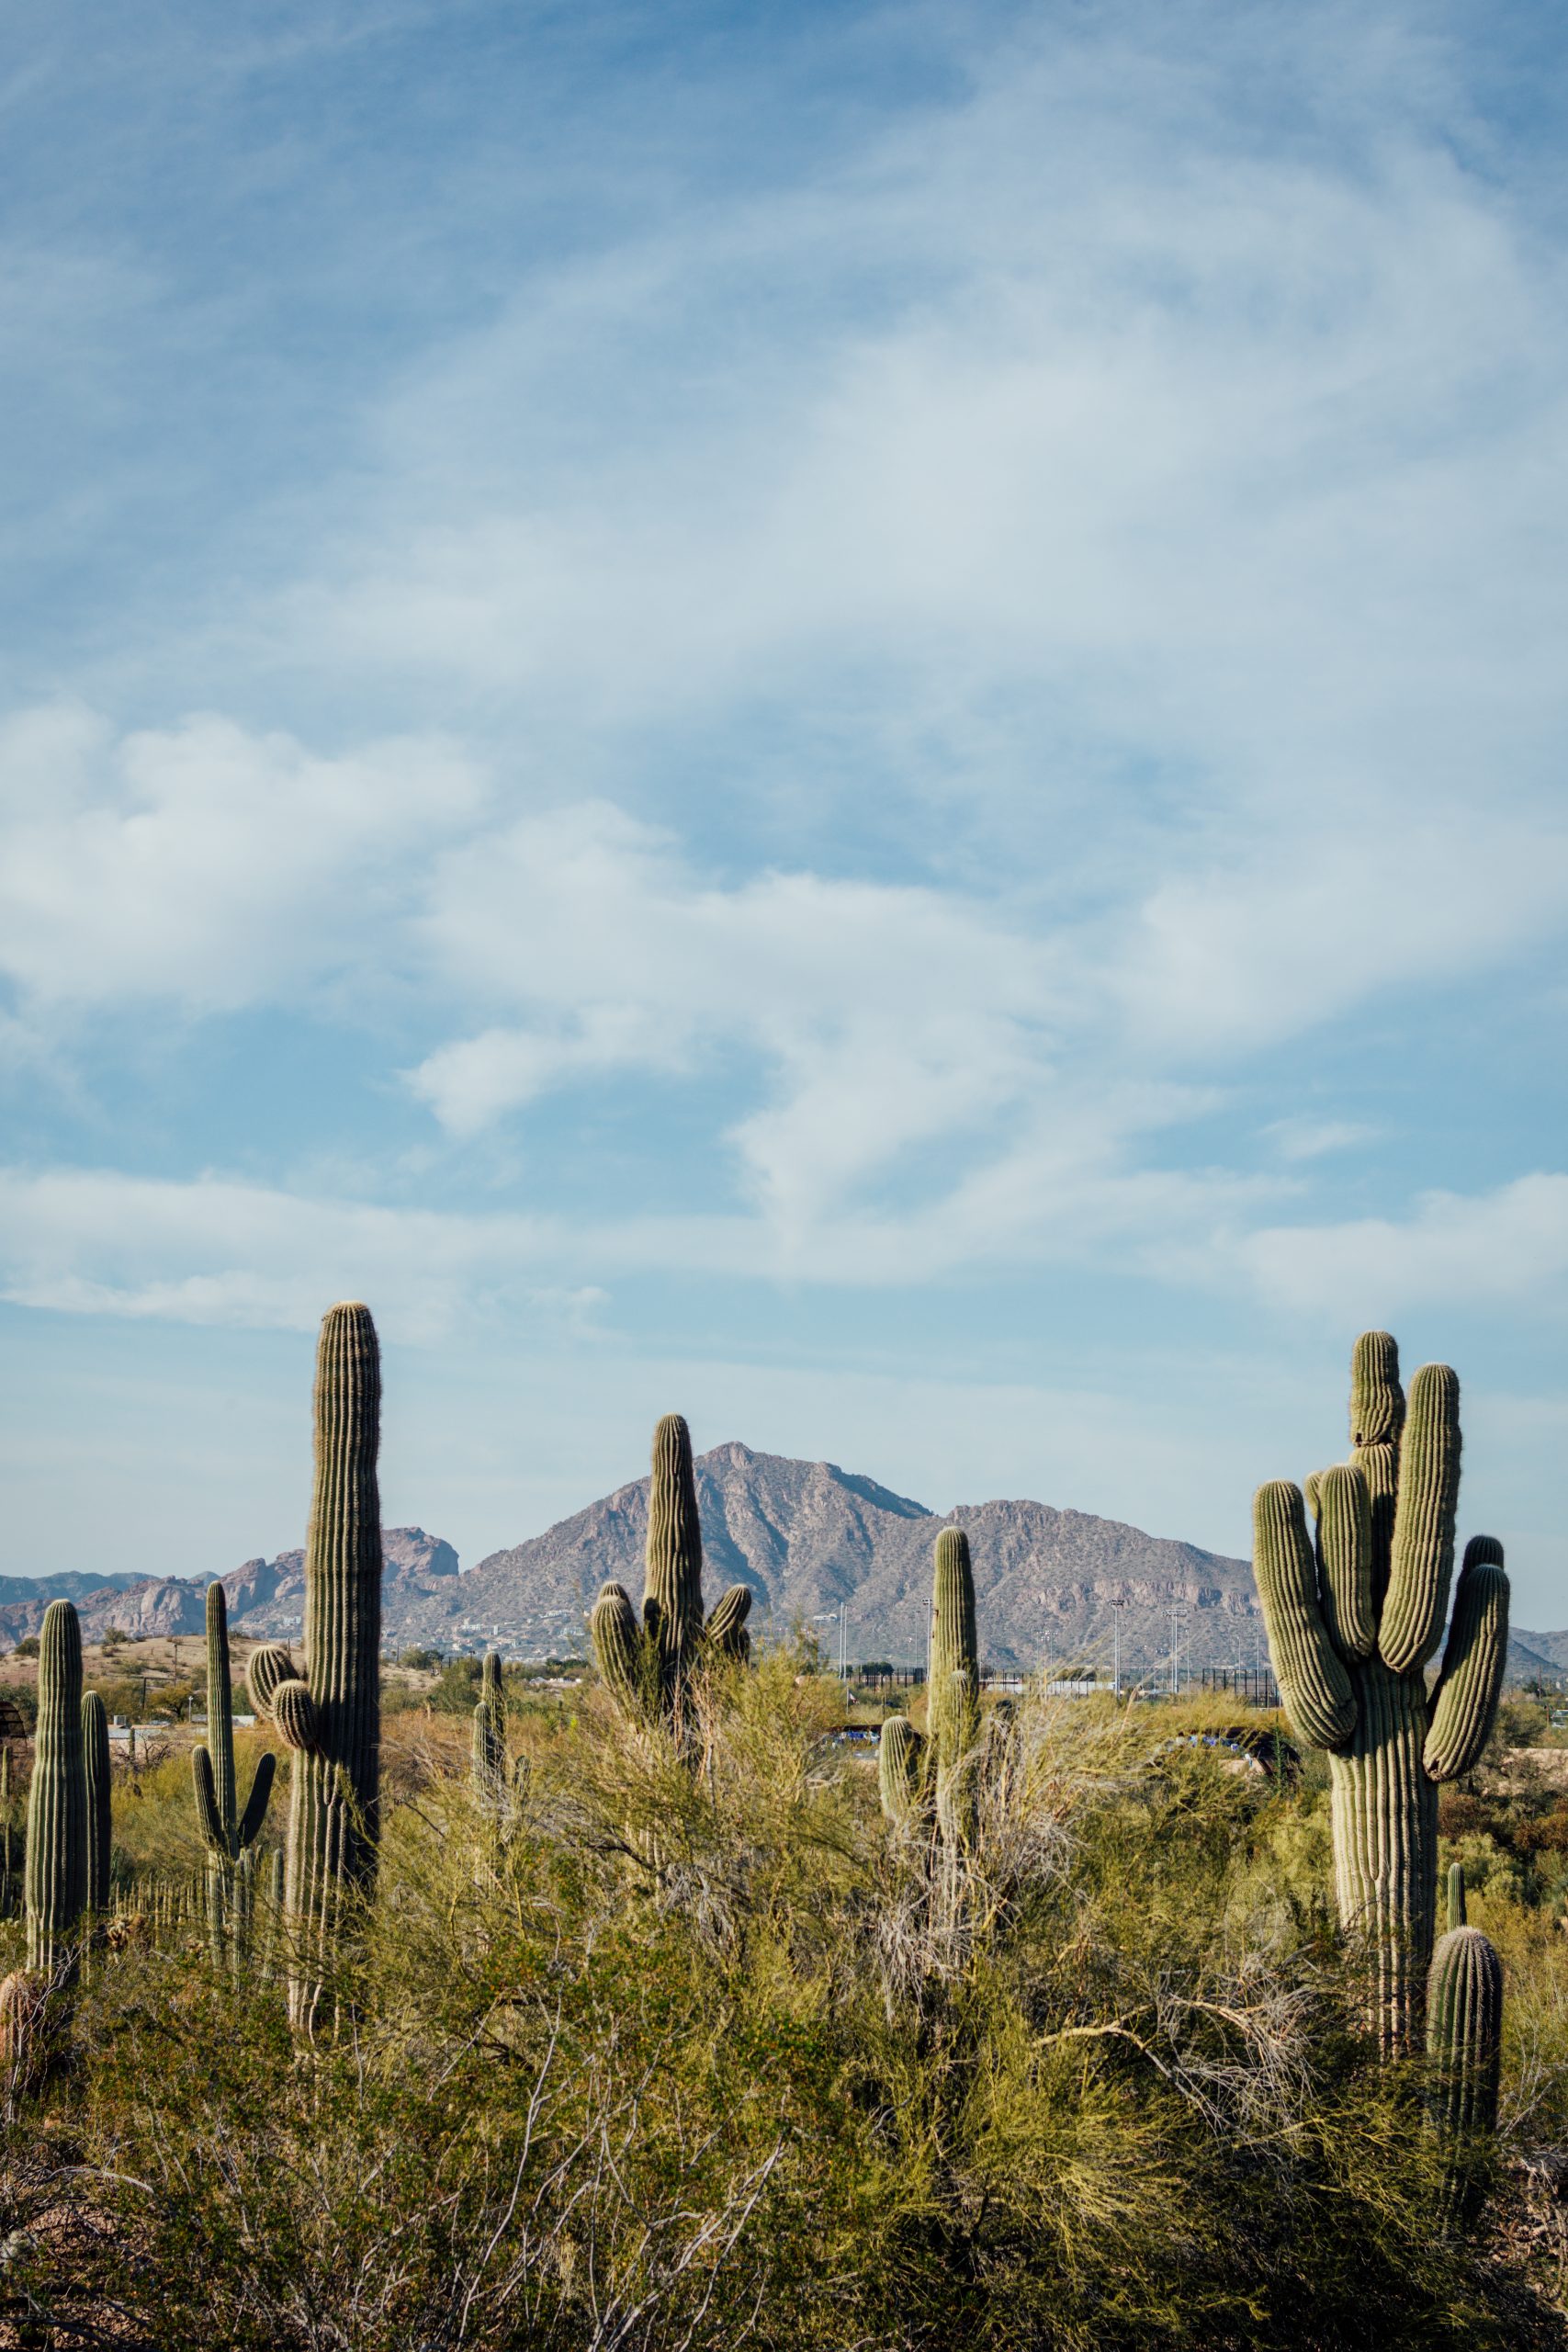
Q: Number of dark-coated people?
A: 0